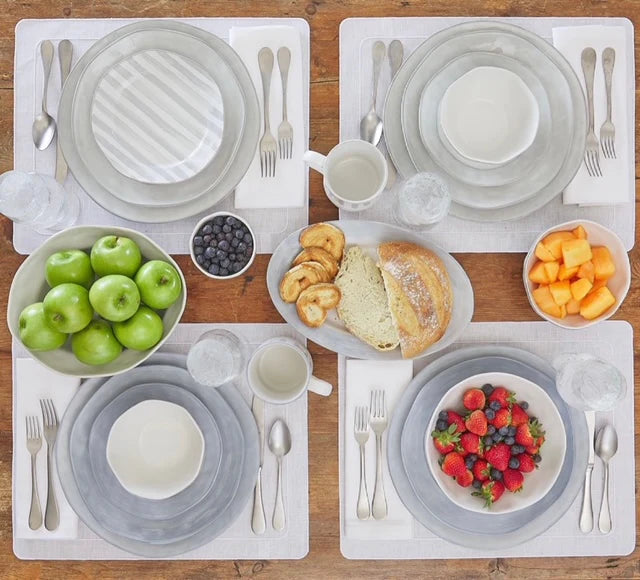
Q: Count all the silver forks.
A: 8